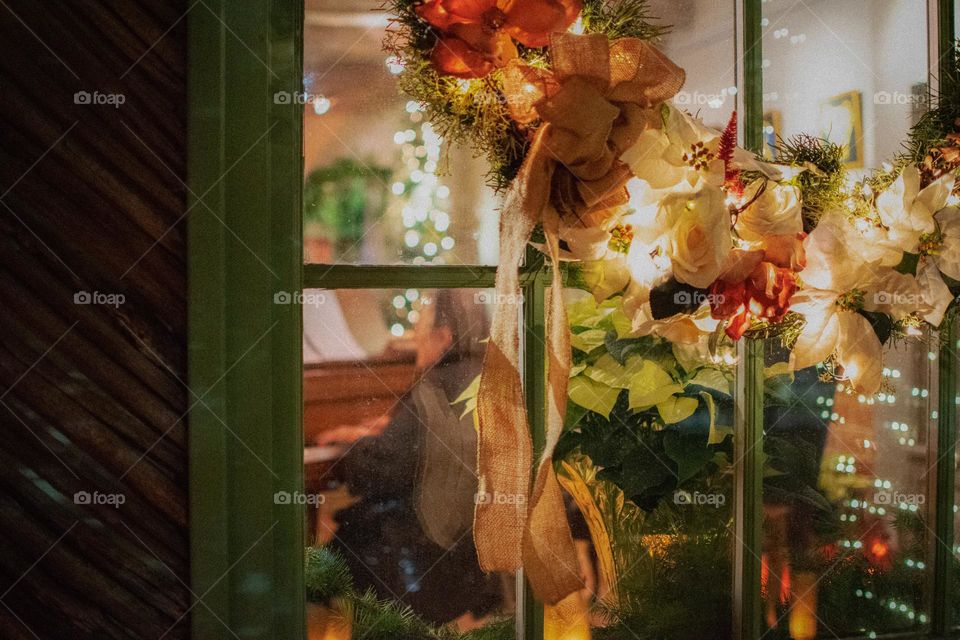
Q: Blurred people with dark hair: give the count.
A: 1